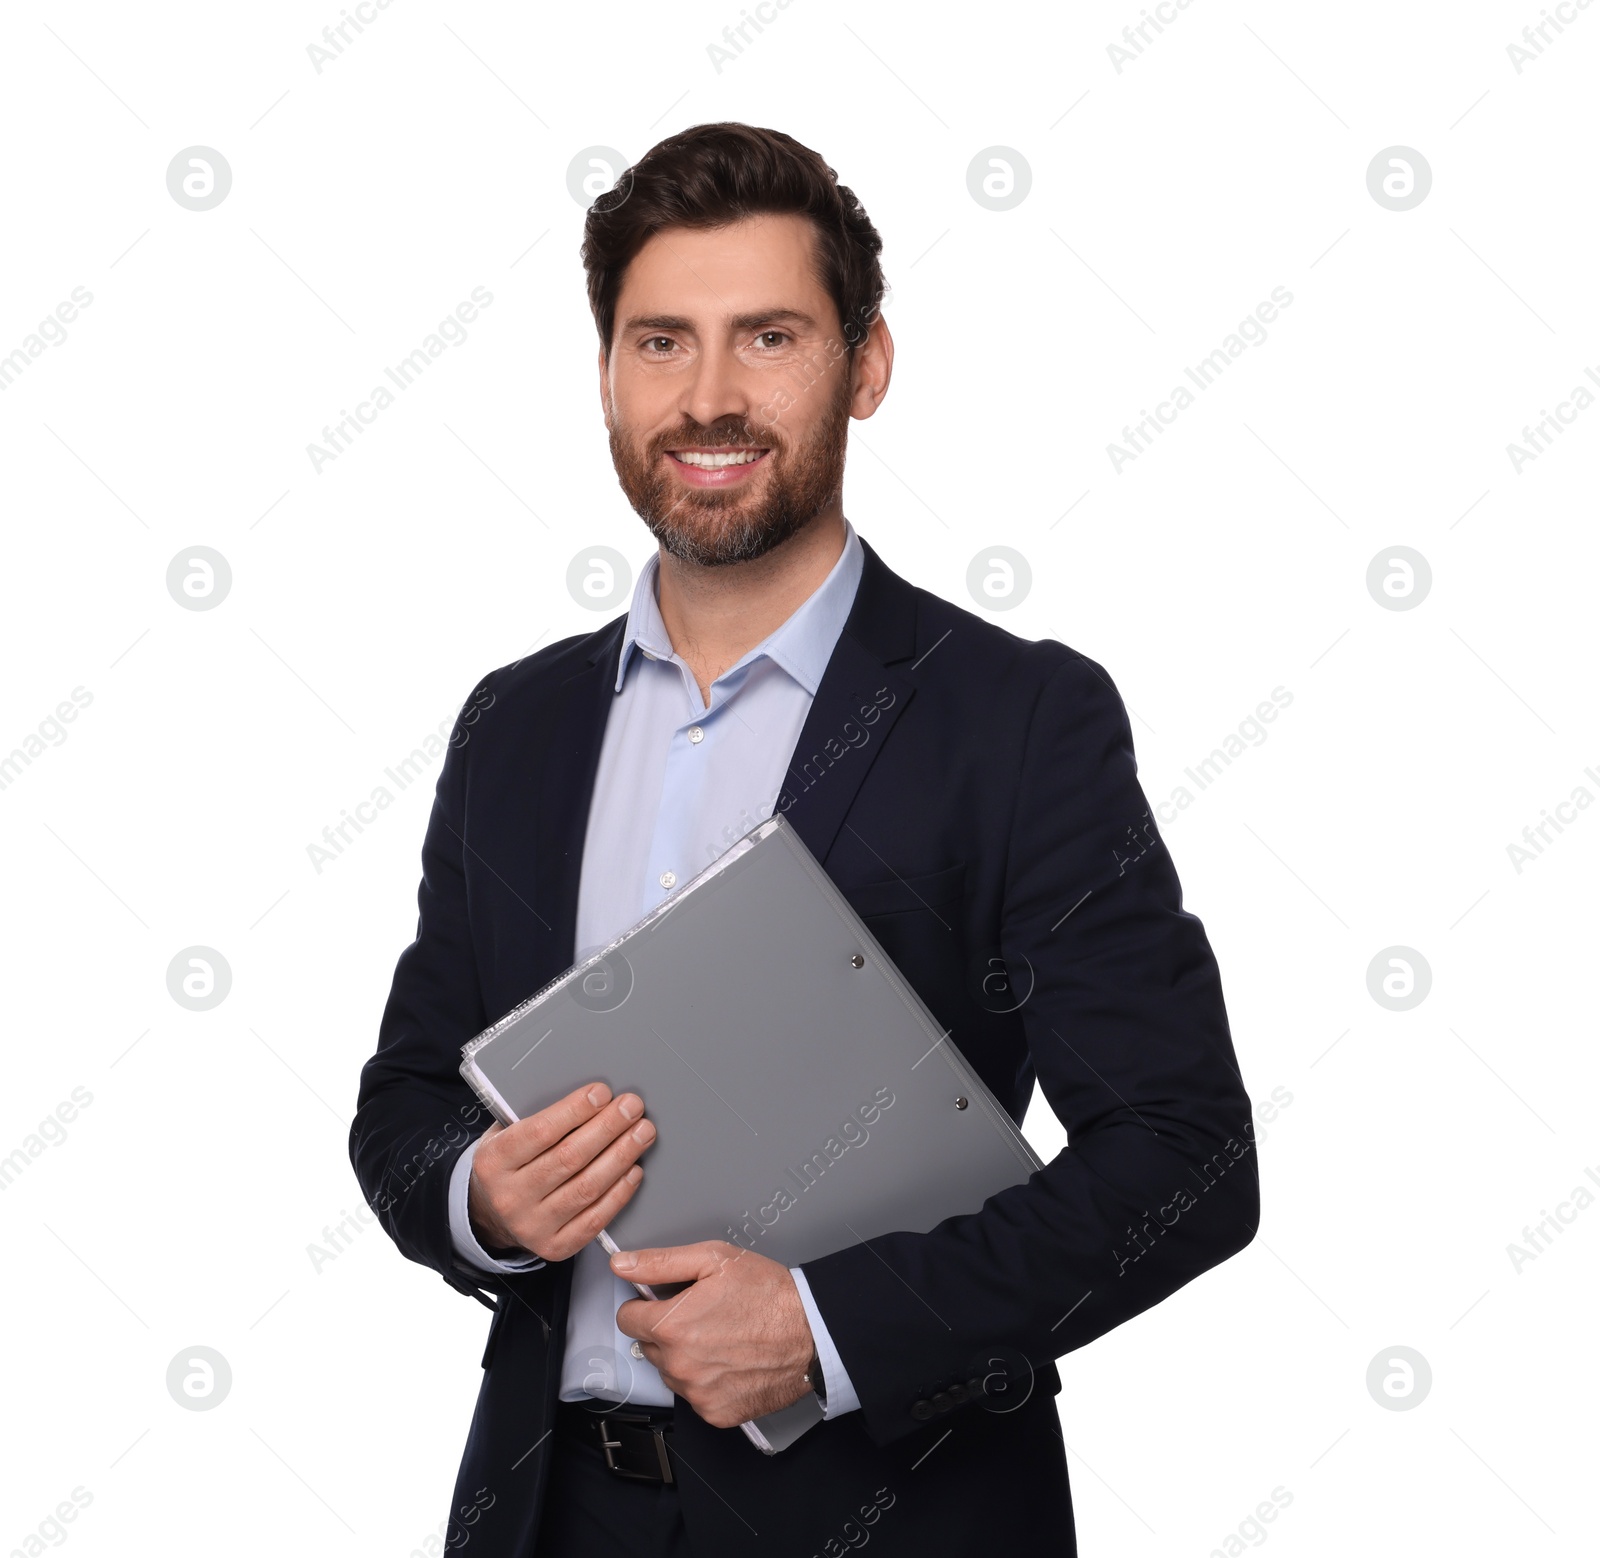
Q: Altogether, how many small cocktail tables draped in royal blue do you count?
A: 0